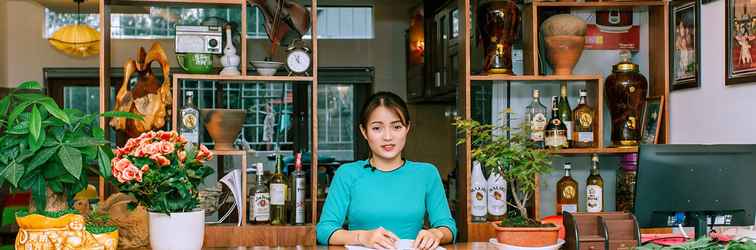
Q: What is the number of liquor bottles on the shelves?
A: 12